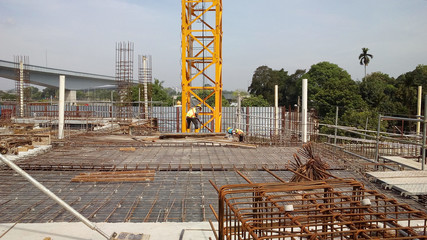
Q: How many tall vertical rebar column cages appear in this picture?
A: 3